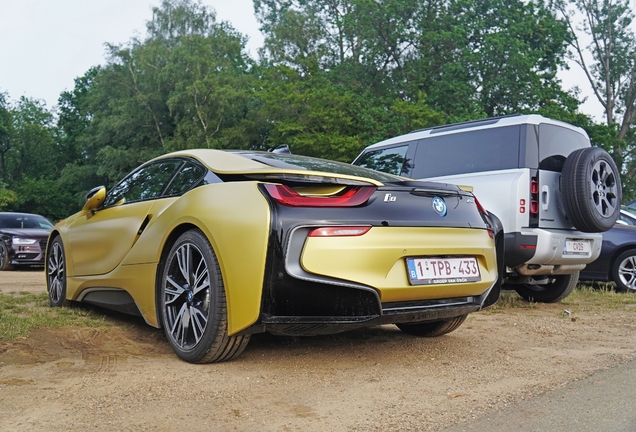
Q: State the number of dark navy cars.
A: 1